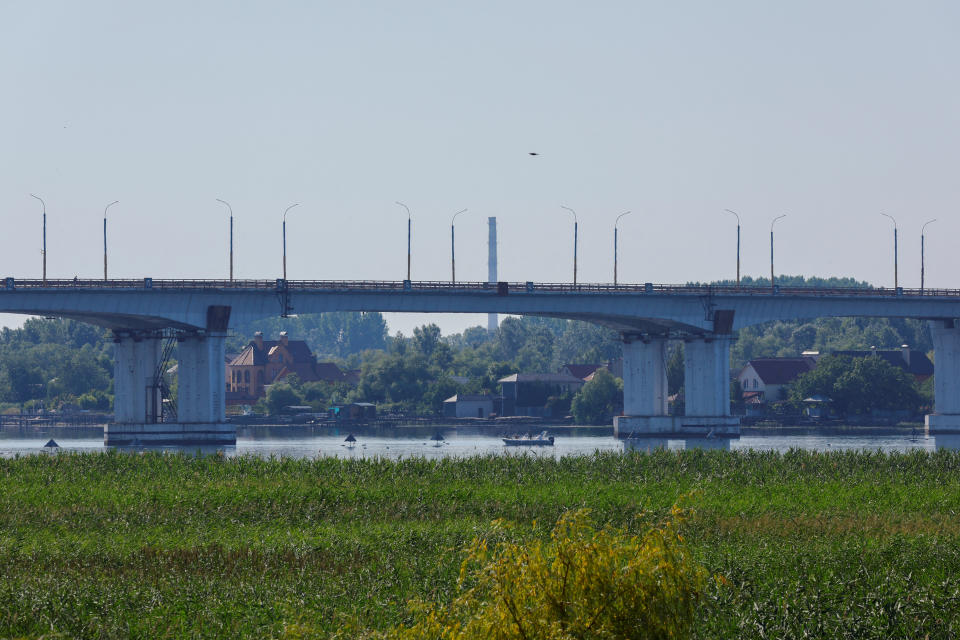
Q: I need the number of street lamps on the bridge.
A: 12